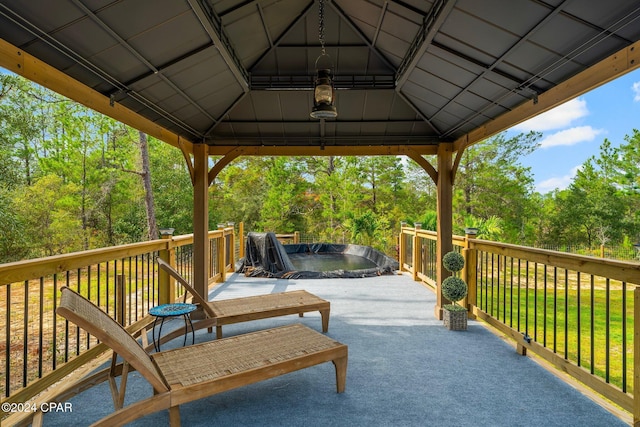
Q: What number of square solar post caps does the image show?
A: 6